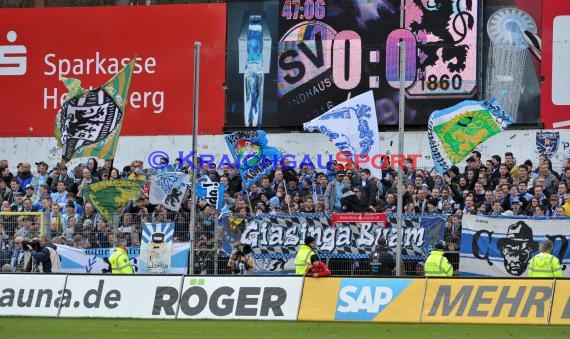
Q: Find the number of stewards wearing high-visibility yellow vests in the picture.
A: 4